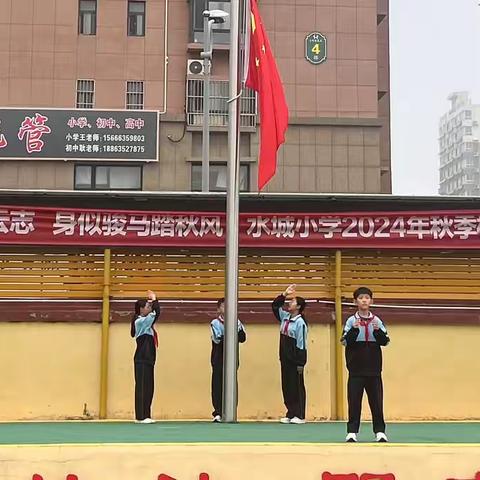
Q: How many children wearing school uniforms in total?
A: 4